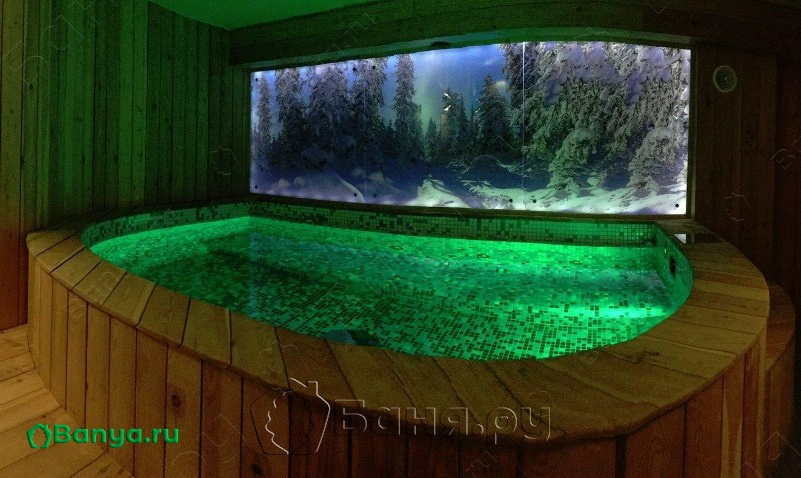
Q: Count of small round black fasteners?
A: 9